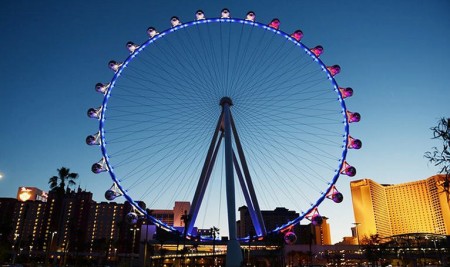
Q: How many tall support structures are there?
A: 5